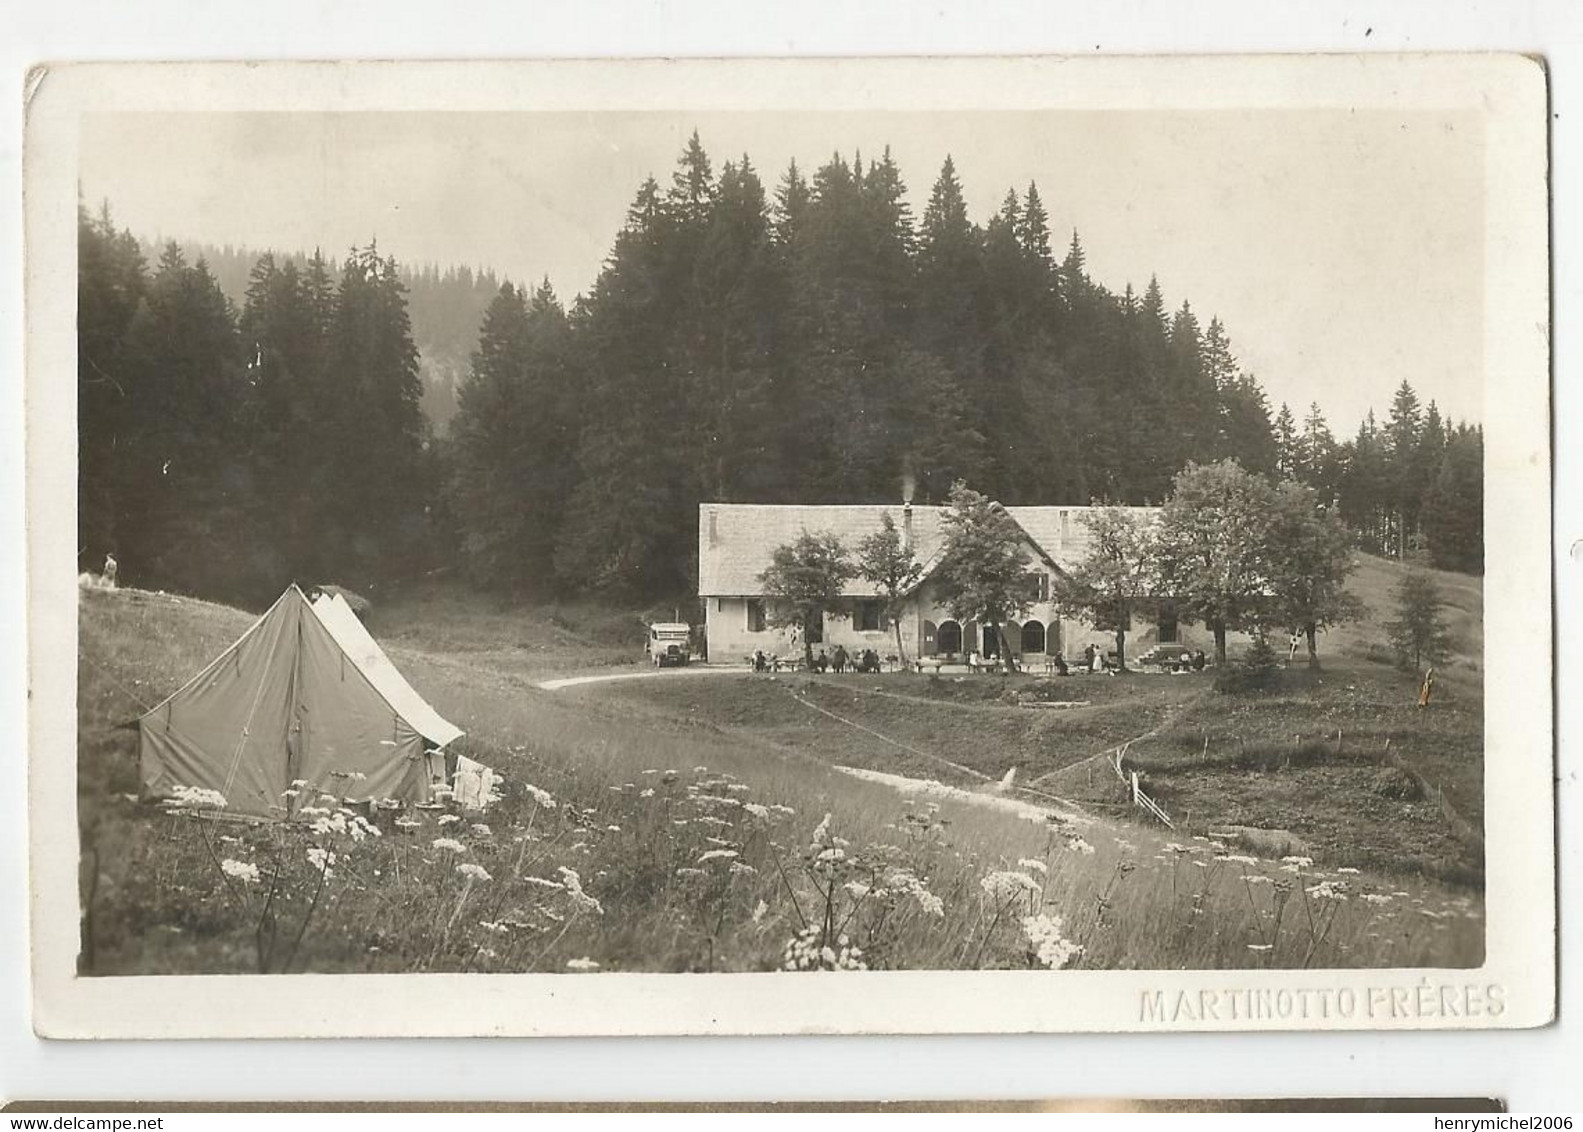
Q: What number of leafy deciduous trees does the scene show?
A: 6